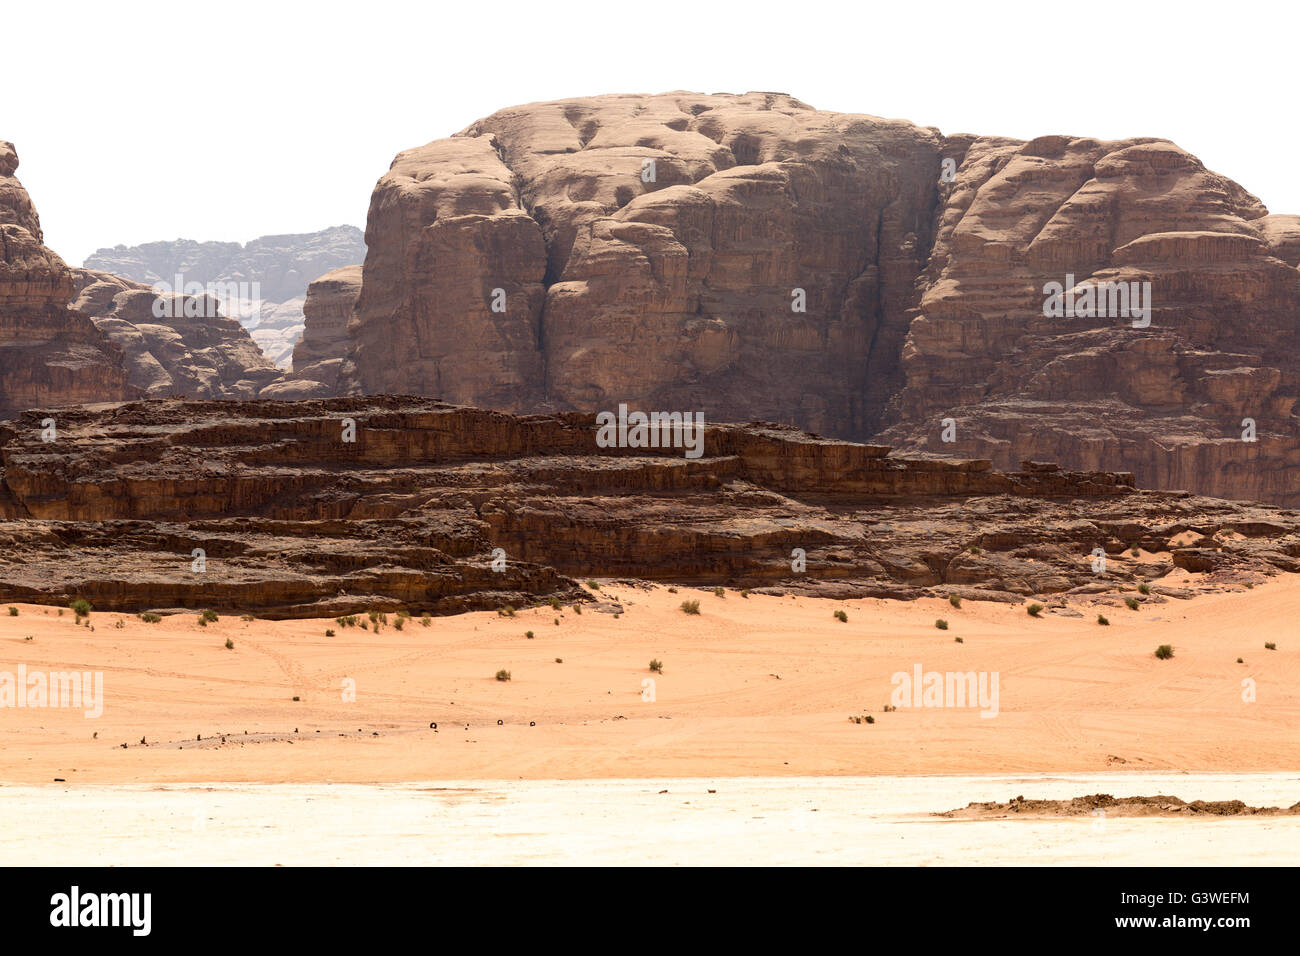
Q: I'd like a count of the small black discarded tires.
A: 3